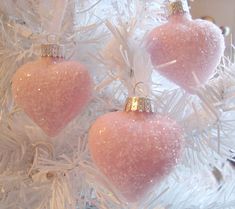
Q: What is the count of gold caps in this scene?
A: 3